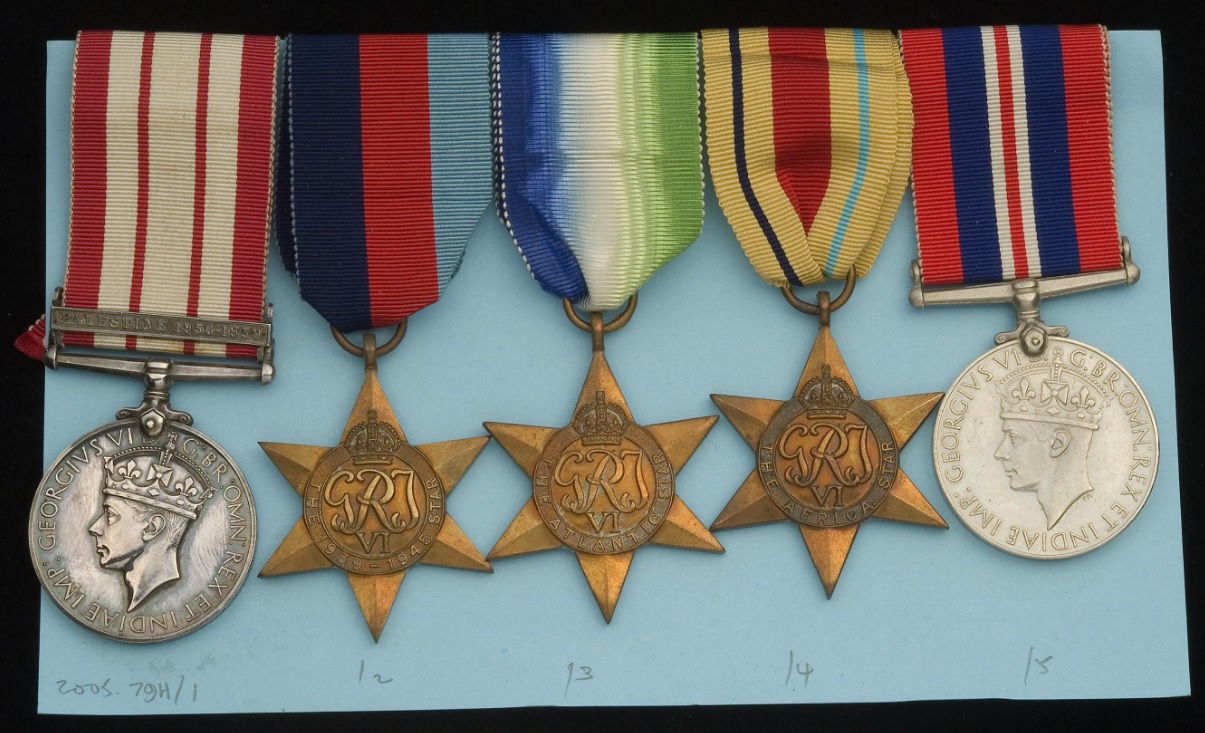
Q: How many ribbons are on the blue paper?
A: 5